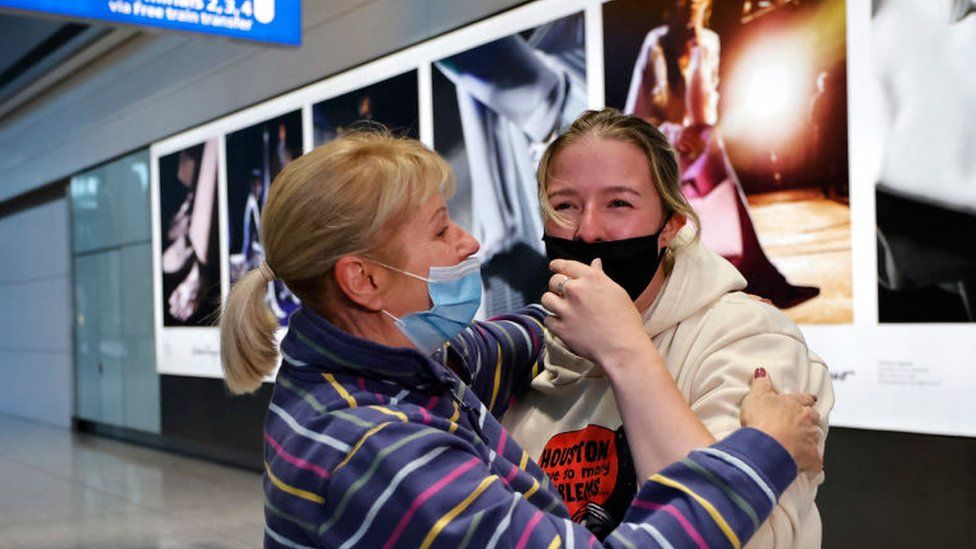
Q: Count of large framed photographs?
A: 6